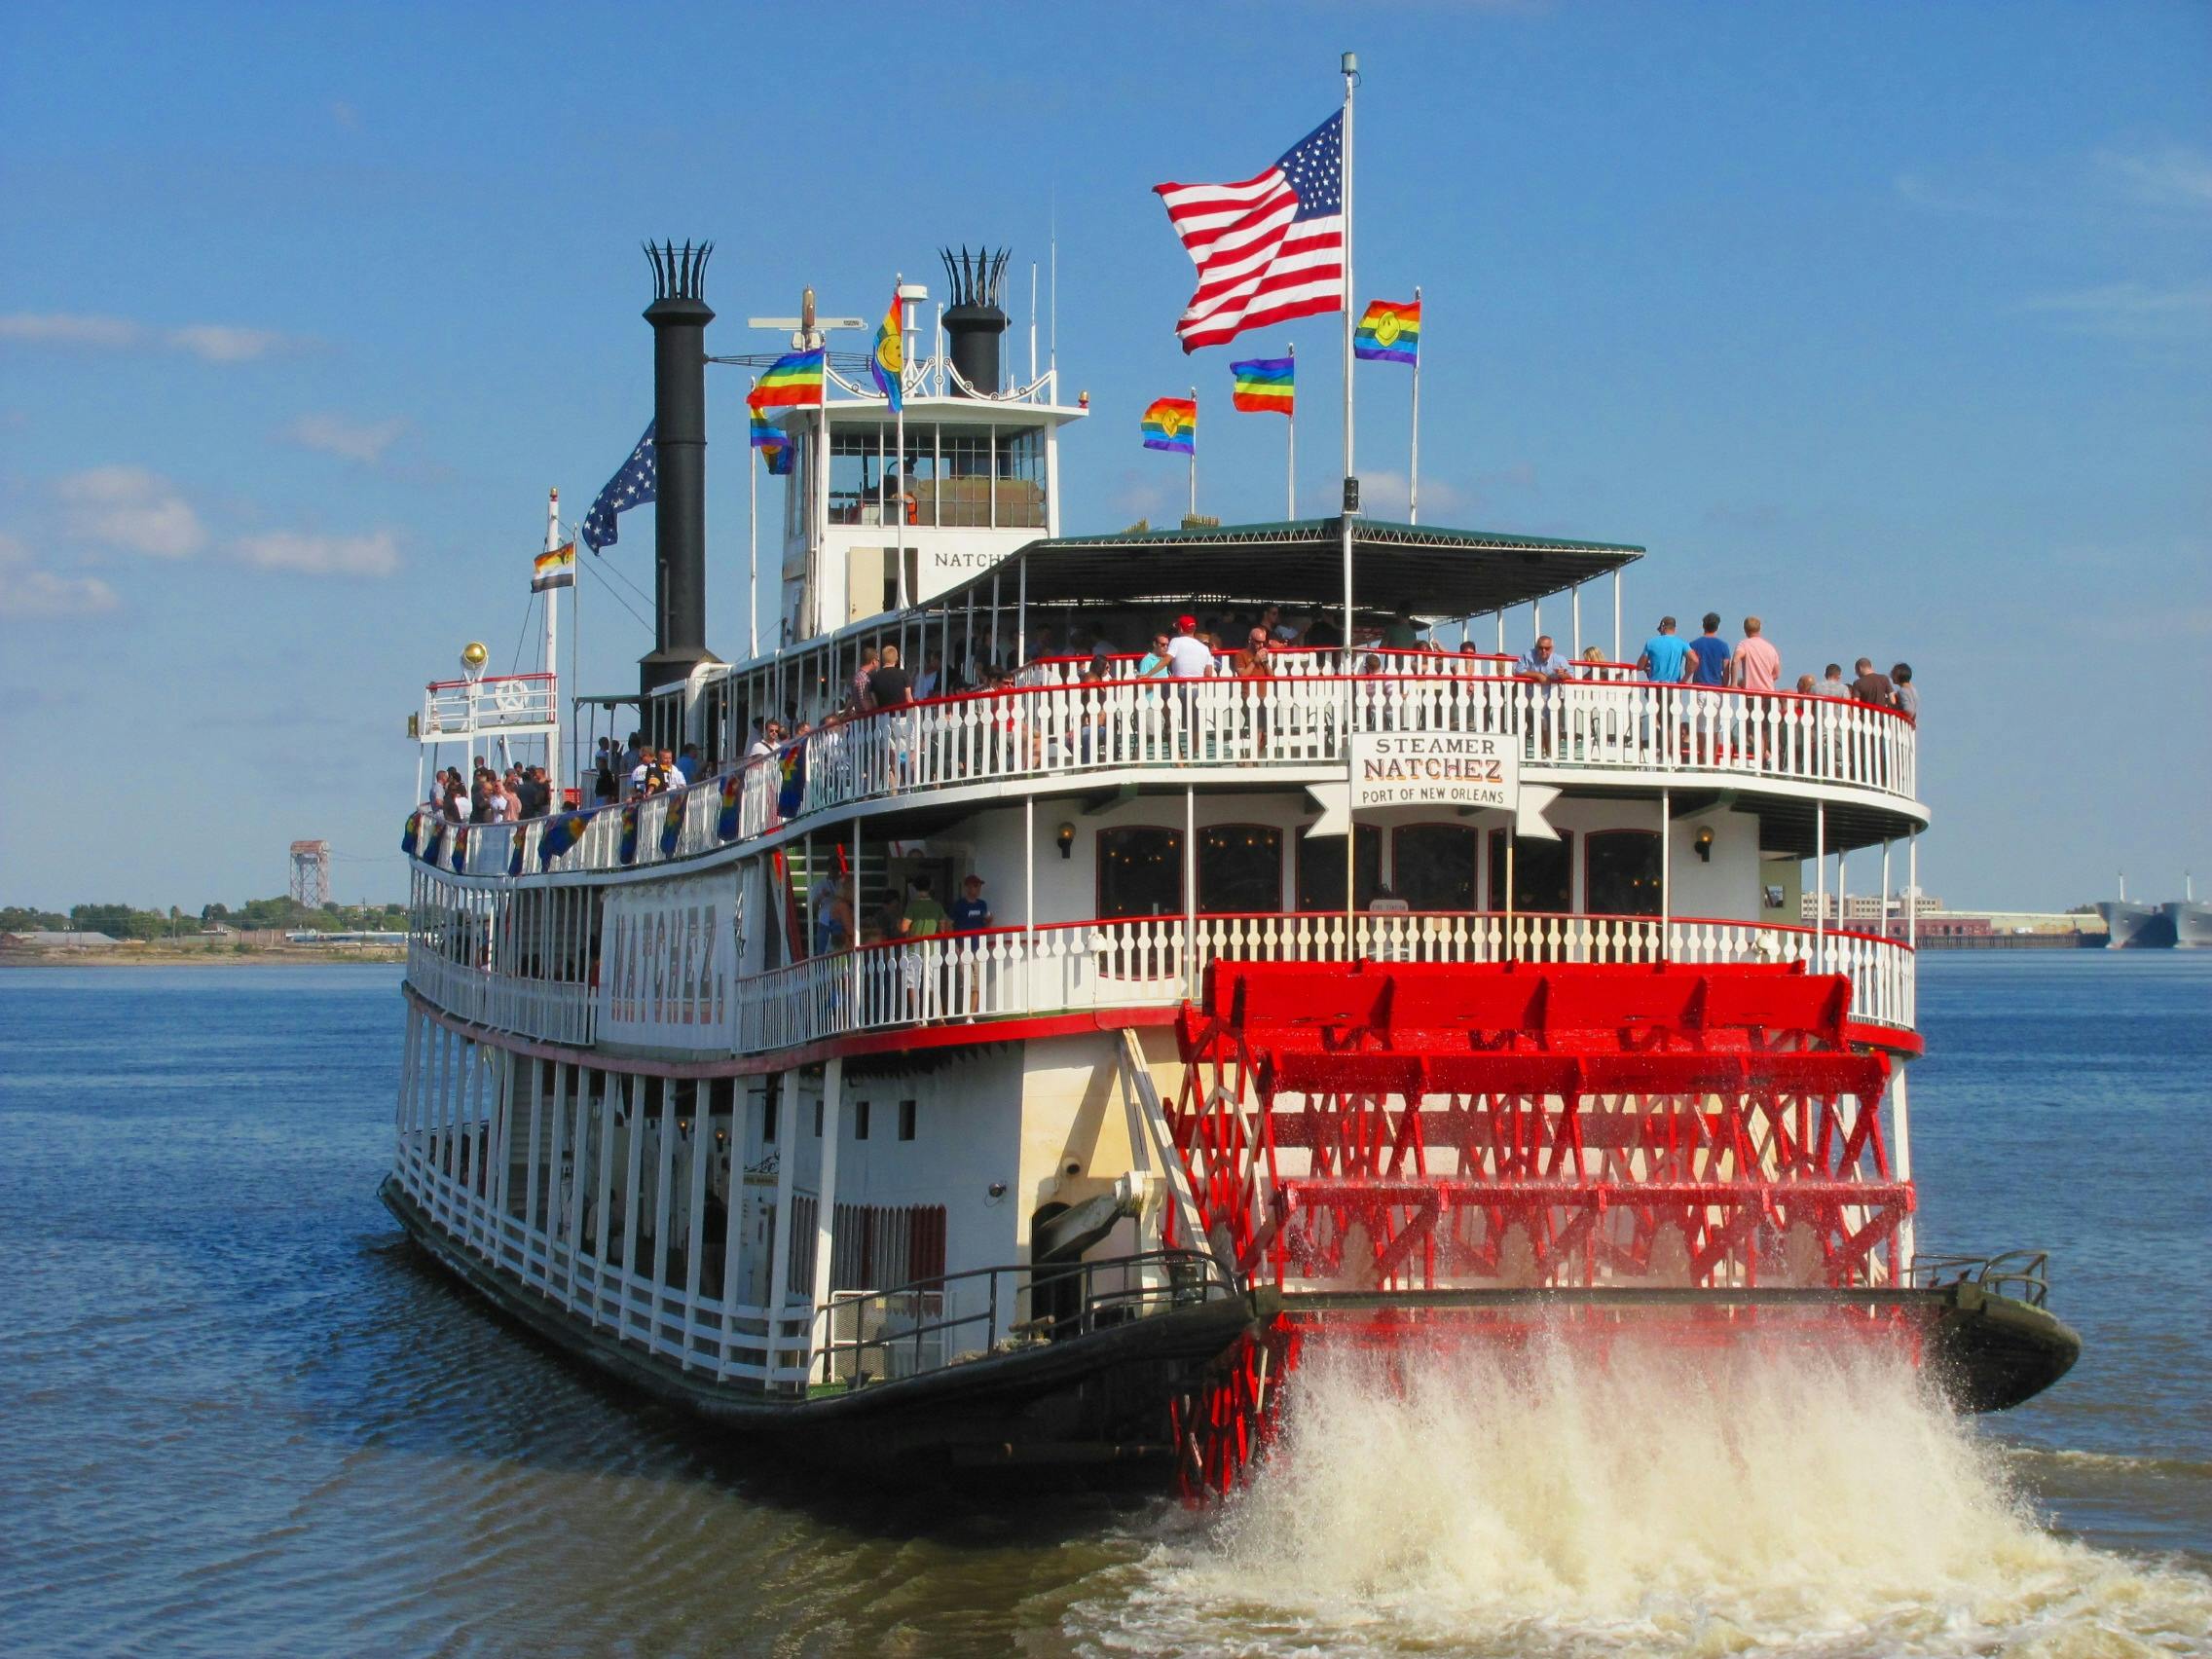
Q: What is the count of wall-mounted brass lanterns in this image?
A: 2